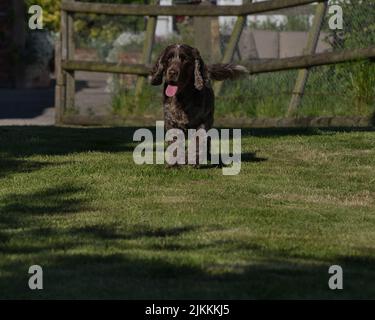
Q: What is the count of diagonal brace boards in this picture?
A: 3